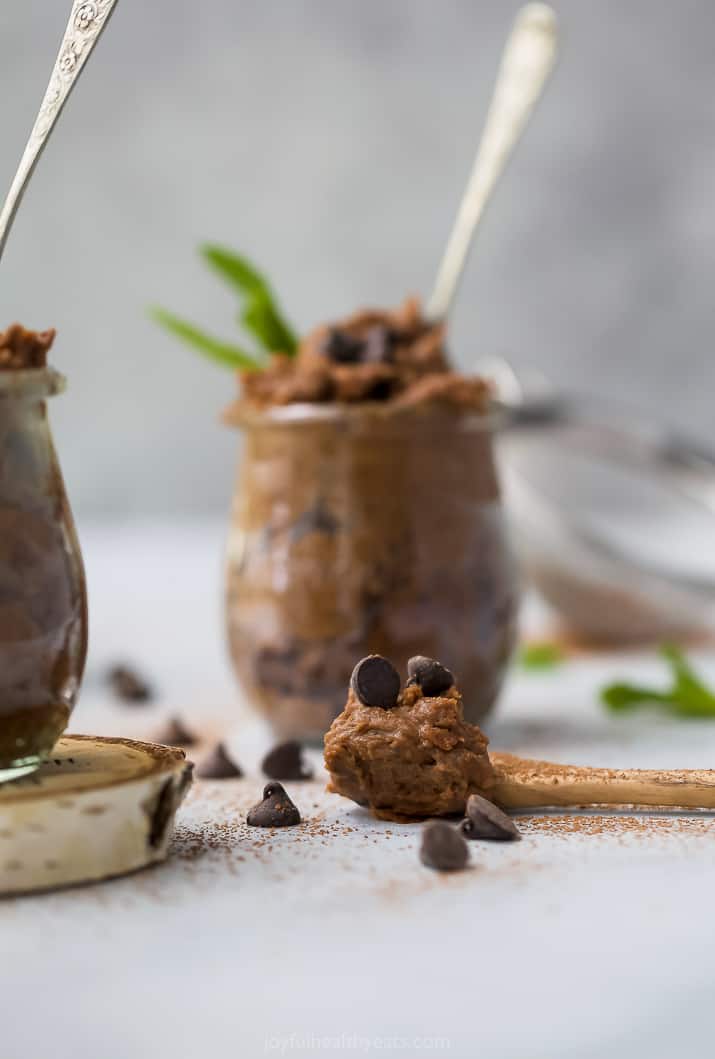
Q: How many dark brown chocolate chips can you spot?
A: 11